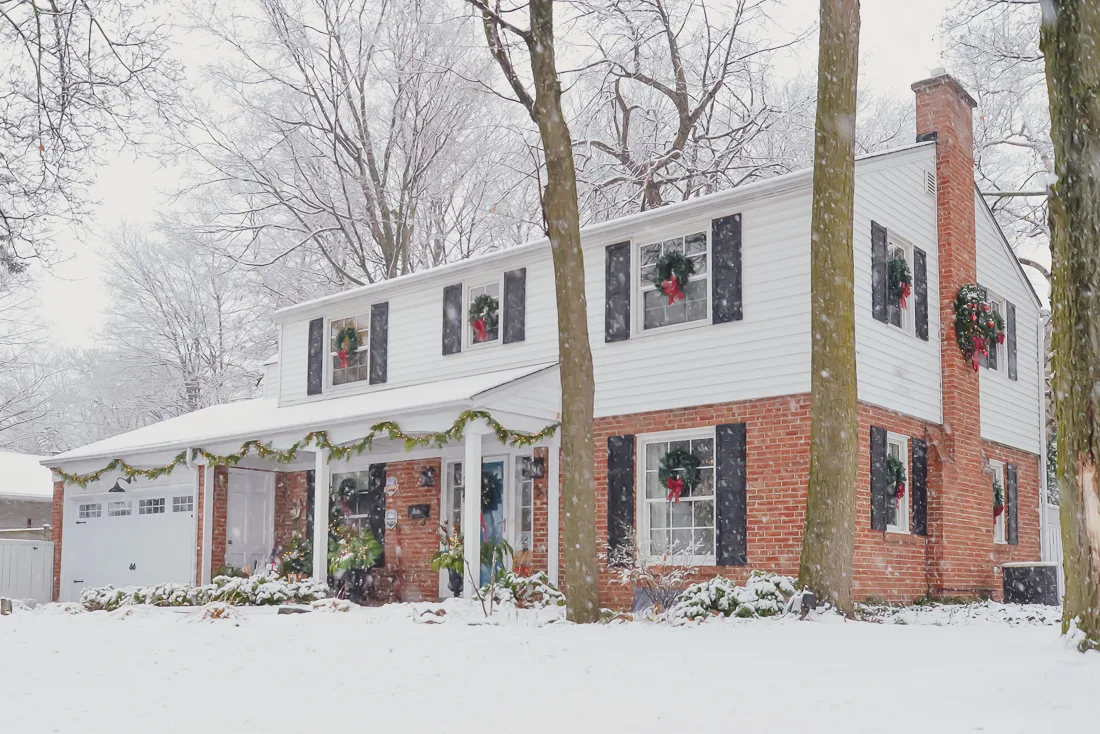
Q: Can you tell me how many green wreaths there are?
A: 11